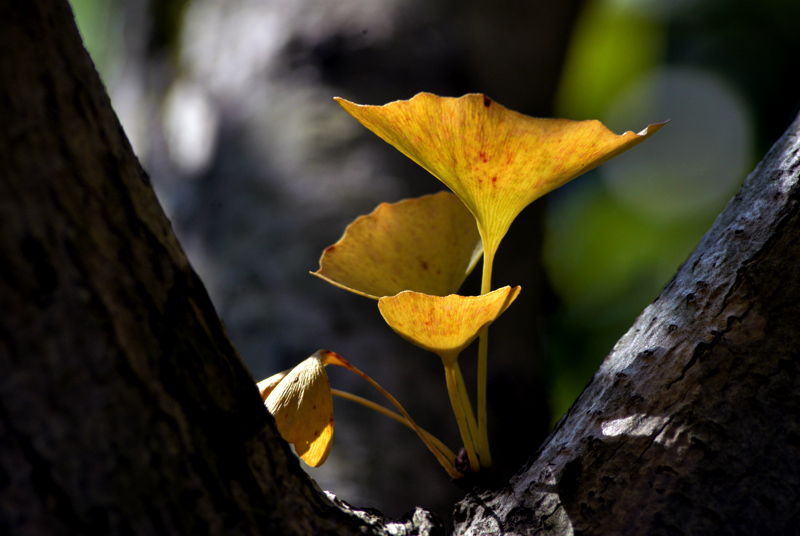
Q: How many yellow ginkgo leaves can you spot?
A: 4